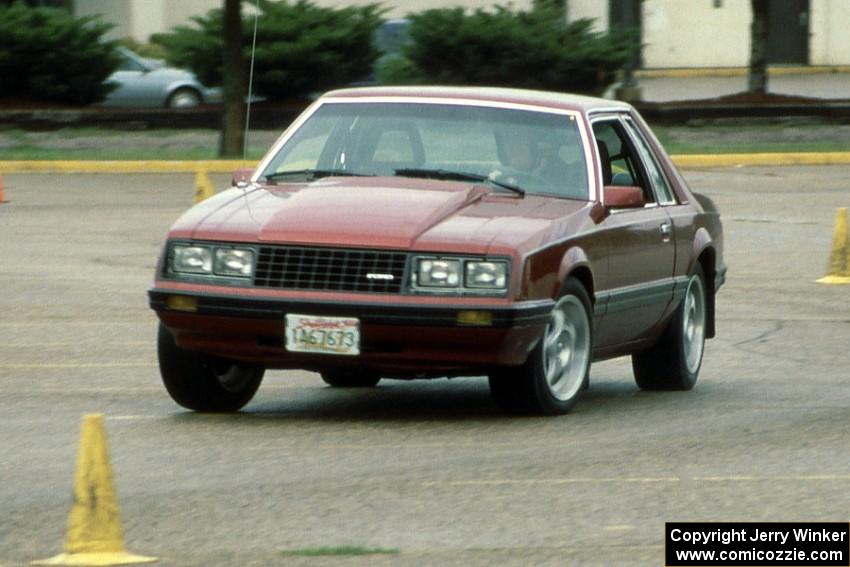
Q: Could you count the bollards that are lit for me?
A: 0